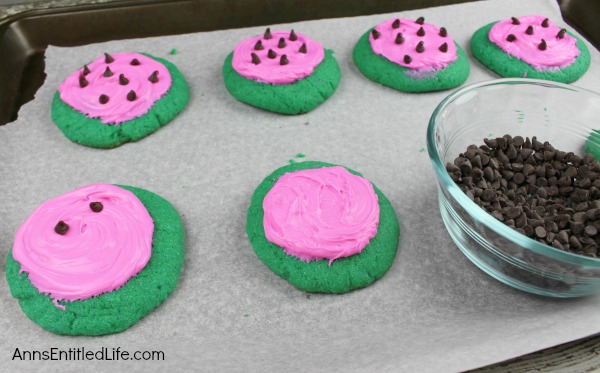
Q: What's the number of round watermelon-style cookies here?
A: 6